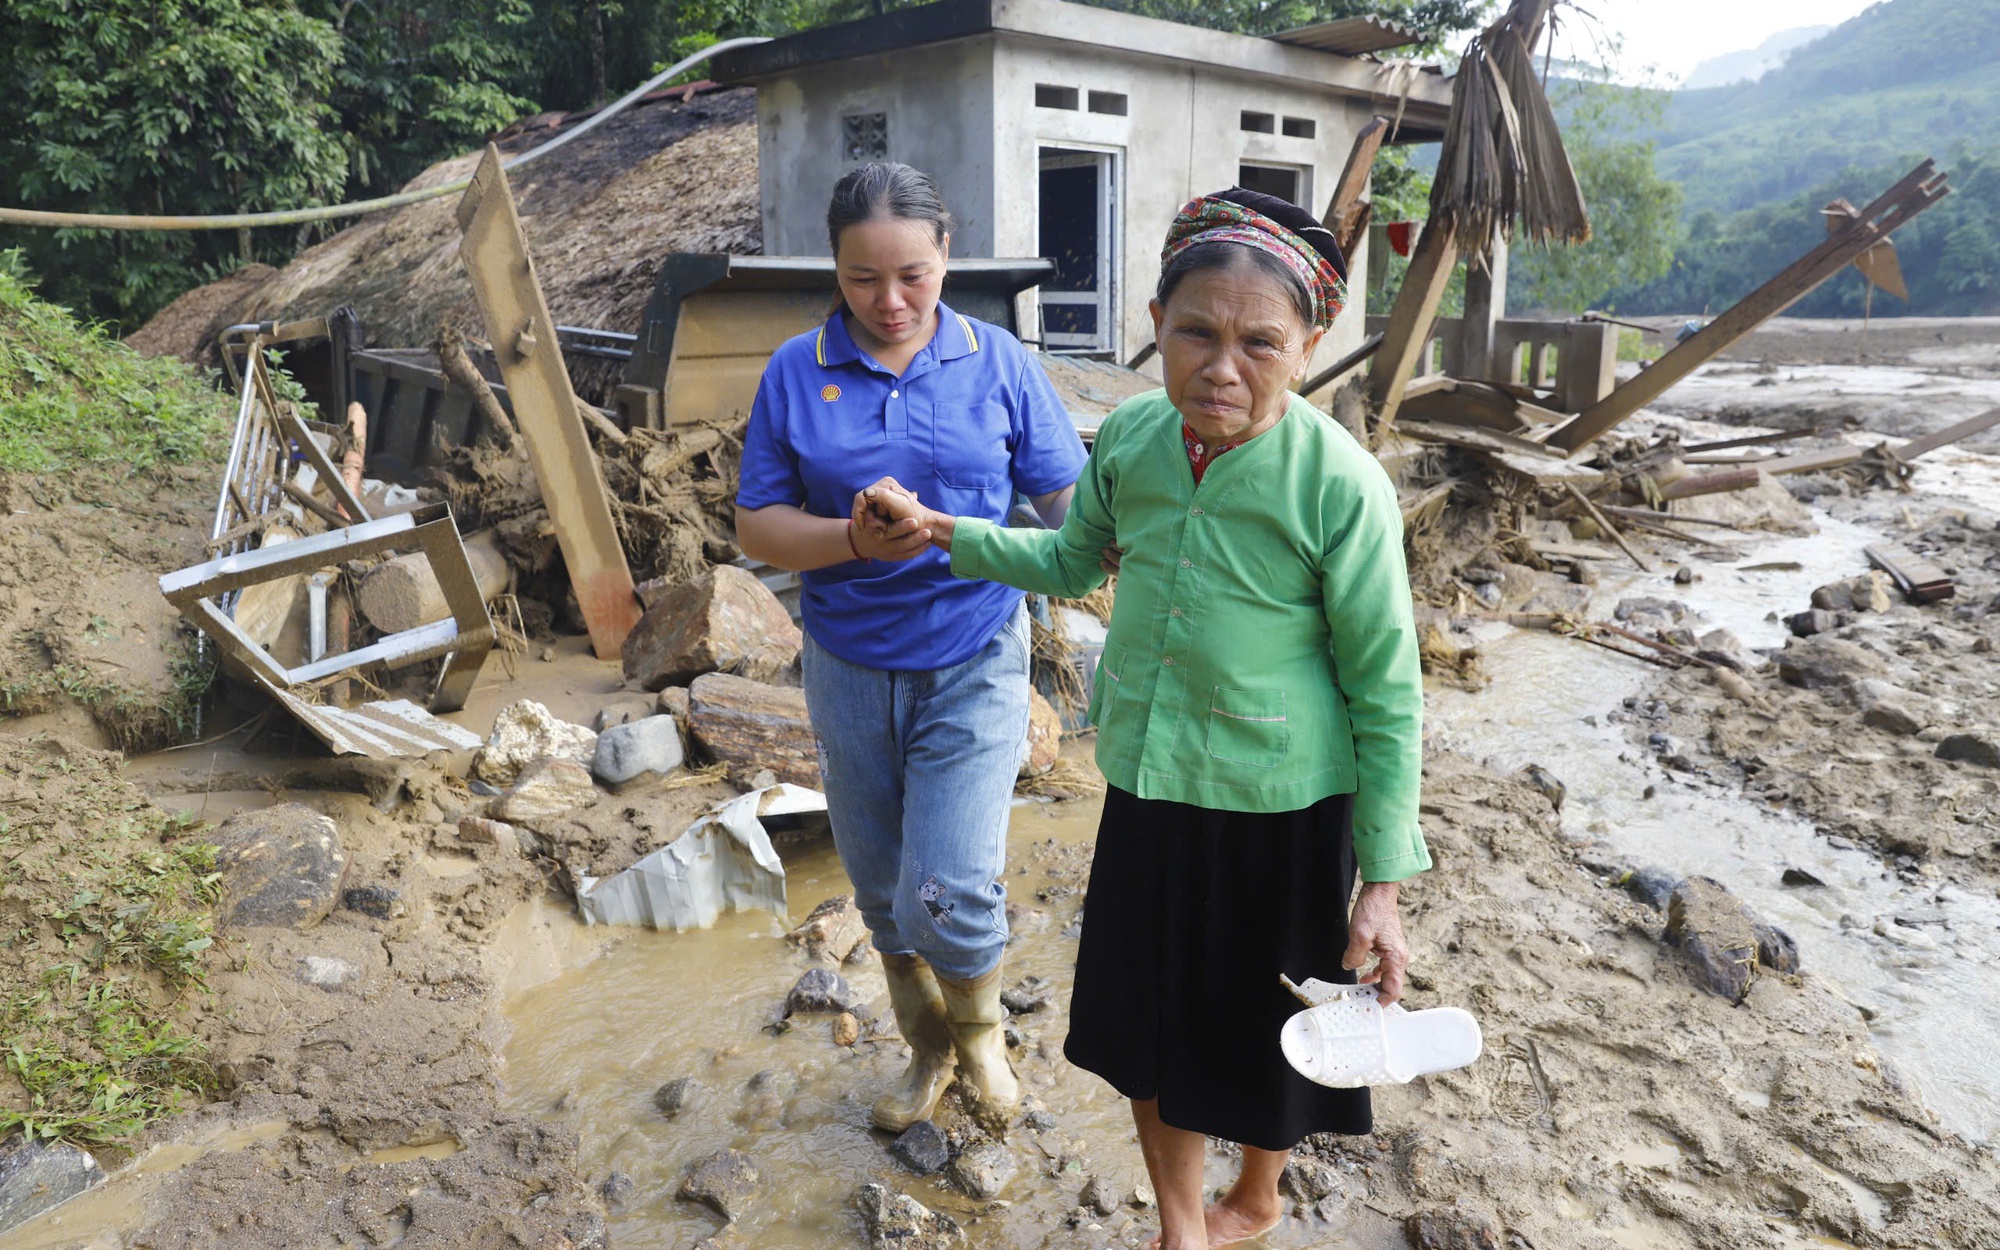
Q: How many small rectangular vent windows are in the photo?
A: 4